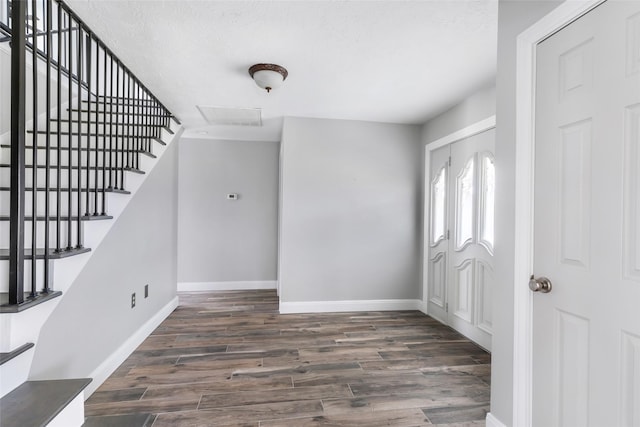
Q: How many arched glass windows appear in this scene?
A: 3